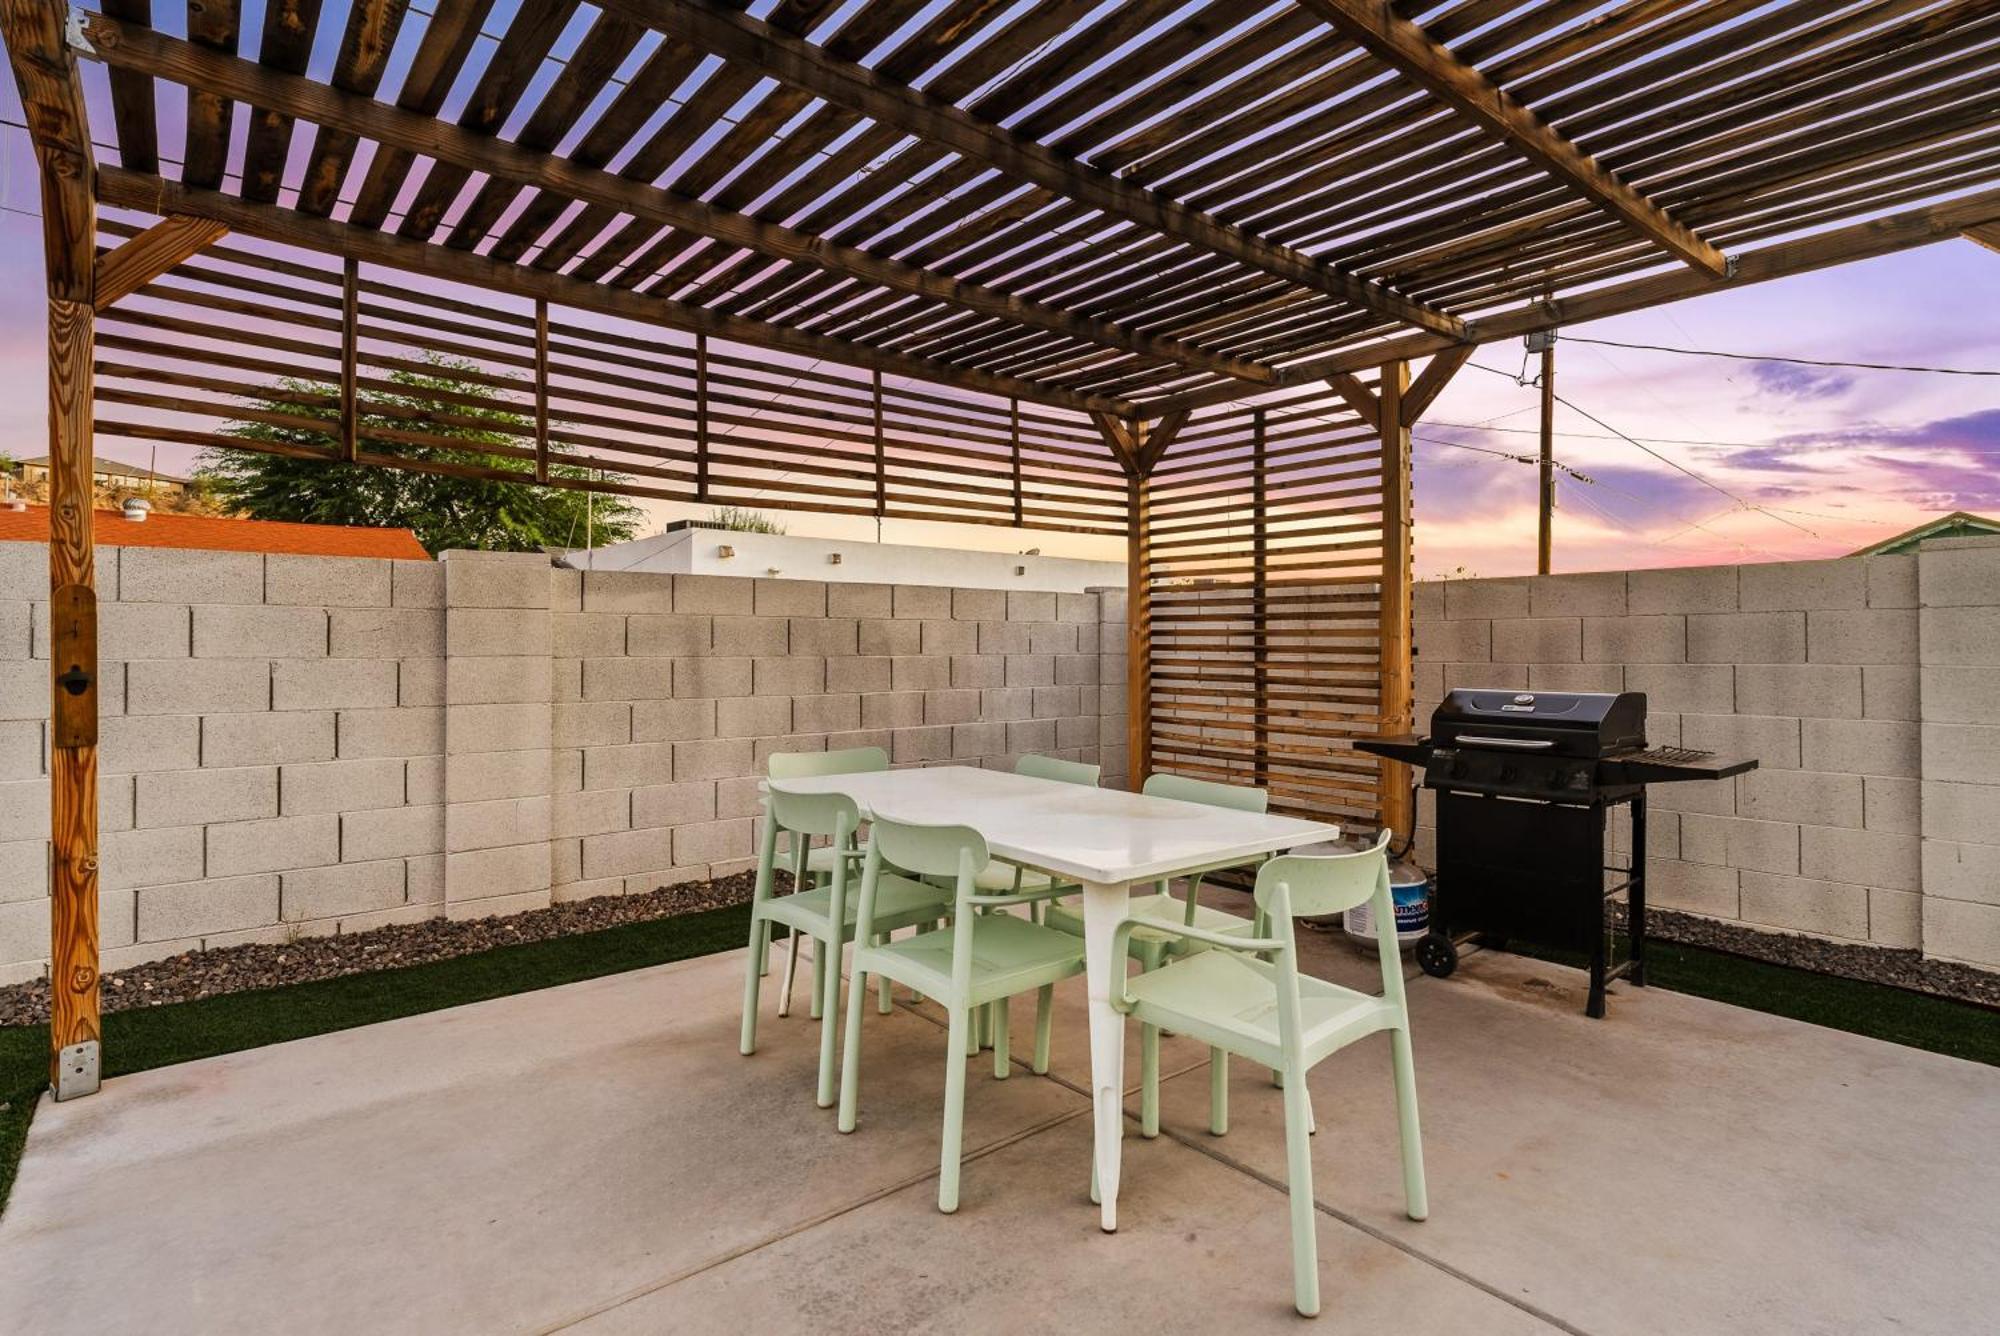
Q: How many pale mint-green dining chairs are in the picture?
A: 6